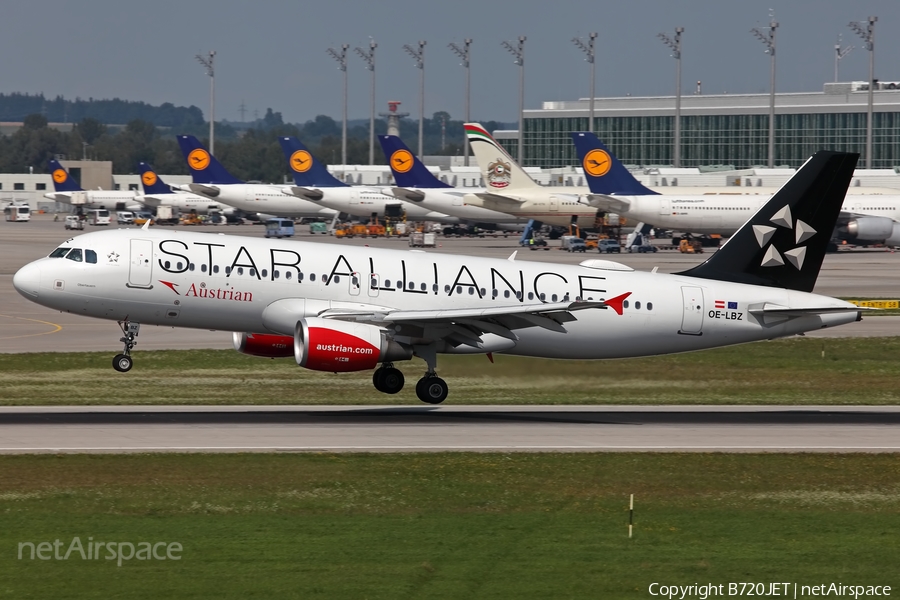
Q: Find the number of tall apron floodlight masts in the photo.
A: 10